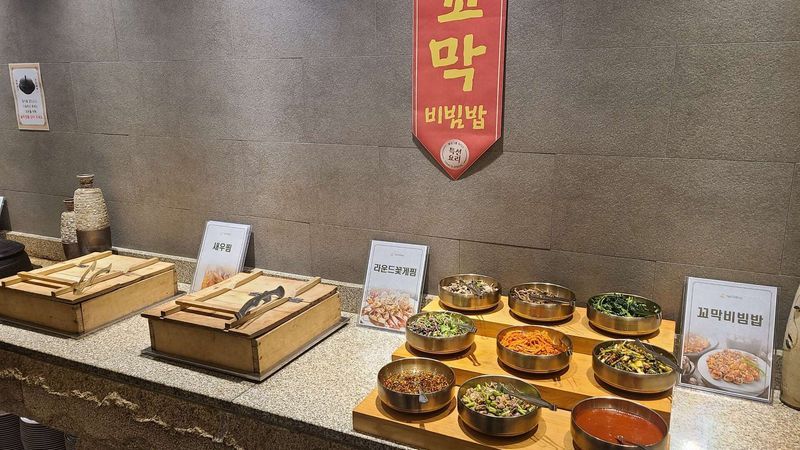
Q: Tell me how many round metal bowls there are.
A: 9